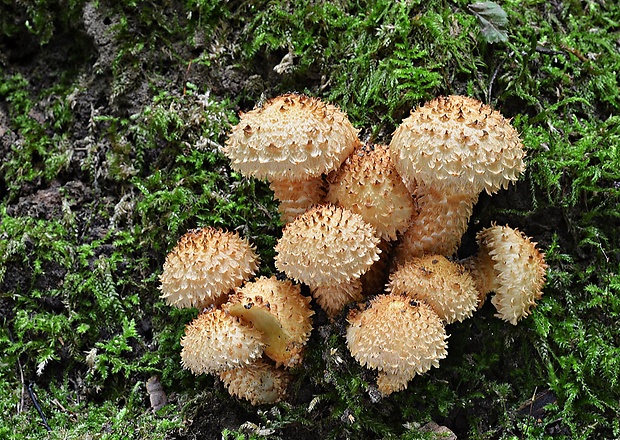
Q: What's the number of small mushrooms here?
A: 11